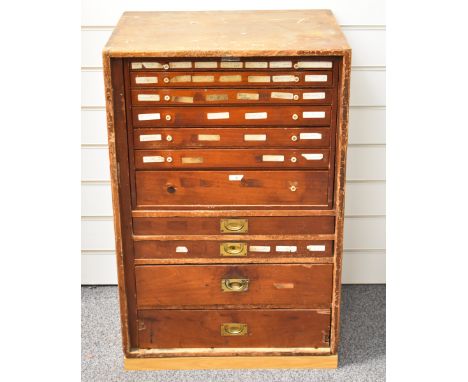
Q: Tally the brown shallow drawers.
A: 8